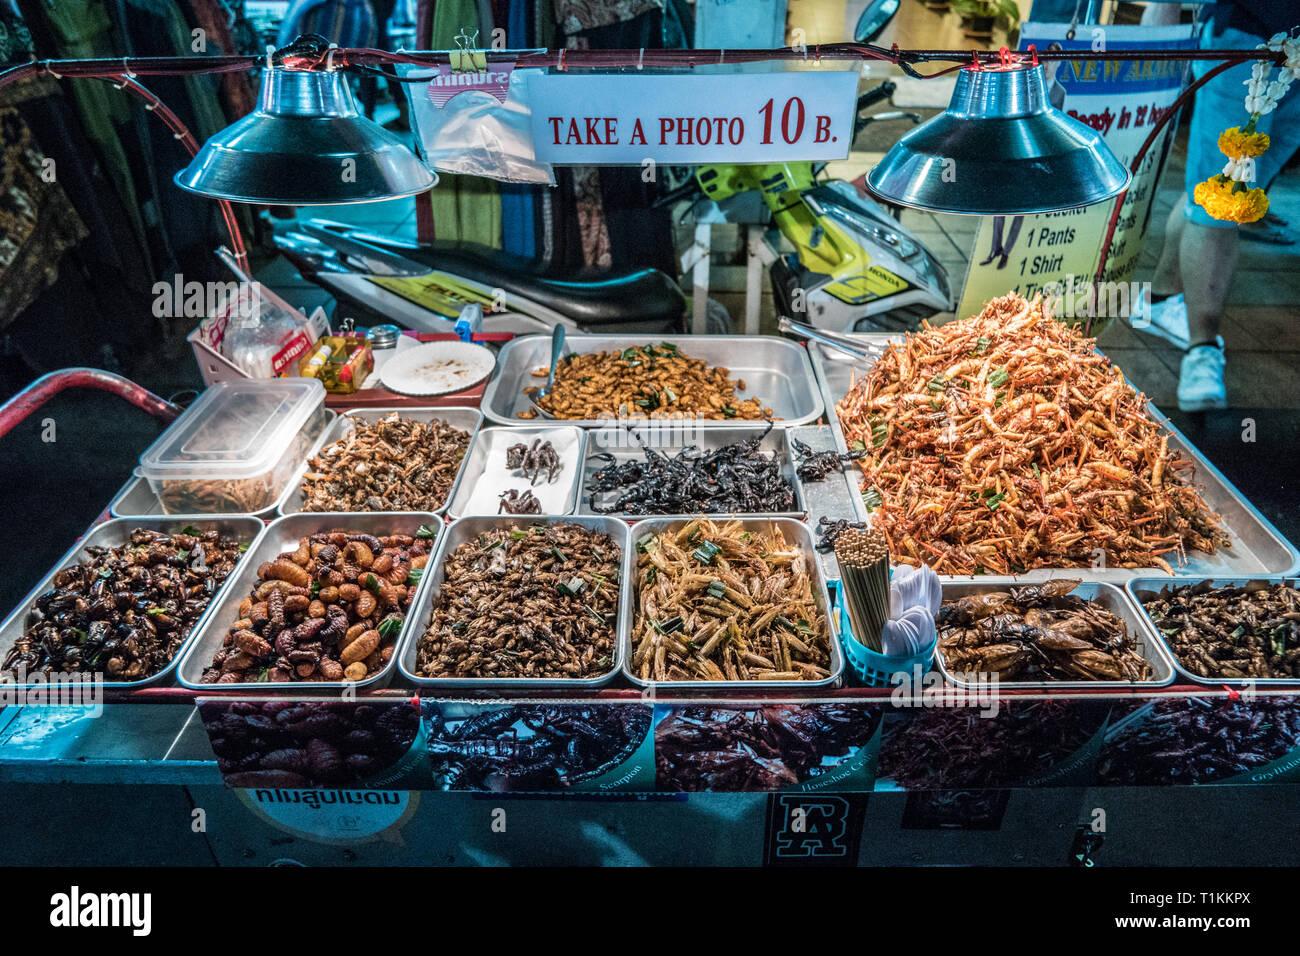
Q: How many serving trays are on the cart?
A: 12